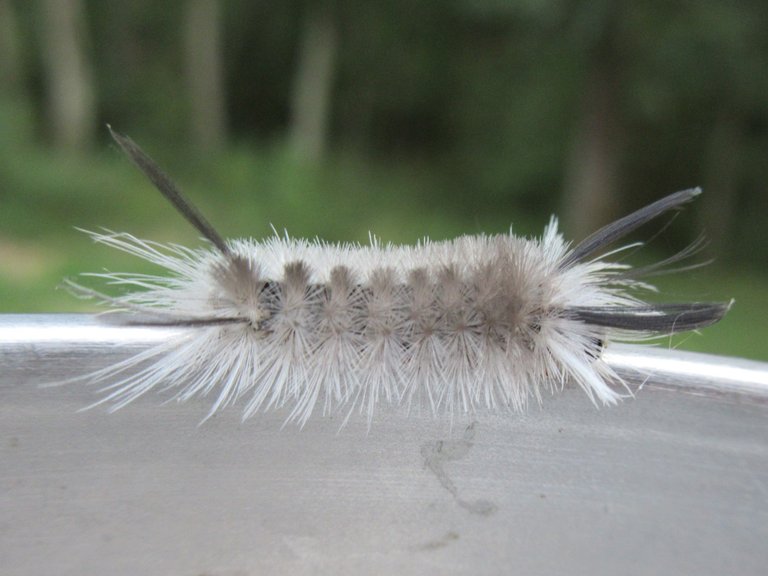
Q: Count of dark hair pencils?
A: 4